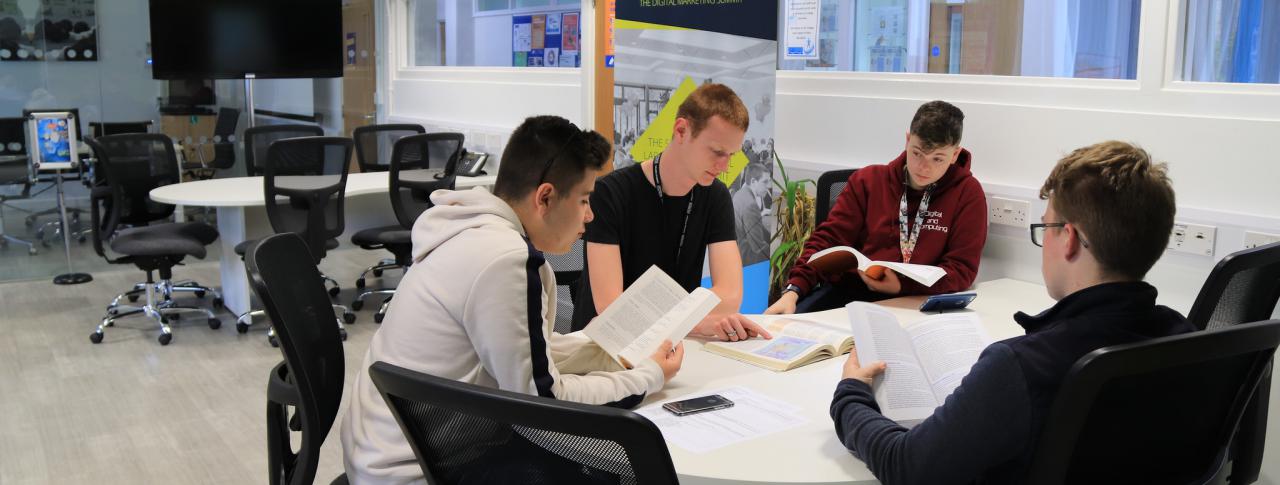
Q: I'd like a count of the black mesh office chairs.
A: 12